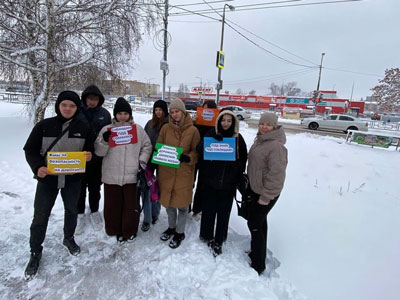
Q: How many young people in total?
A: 8